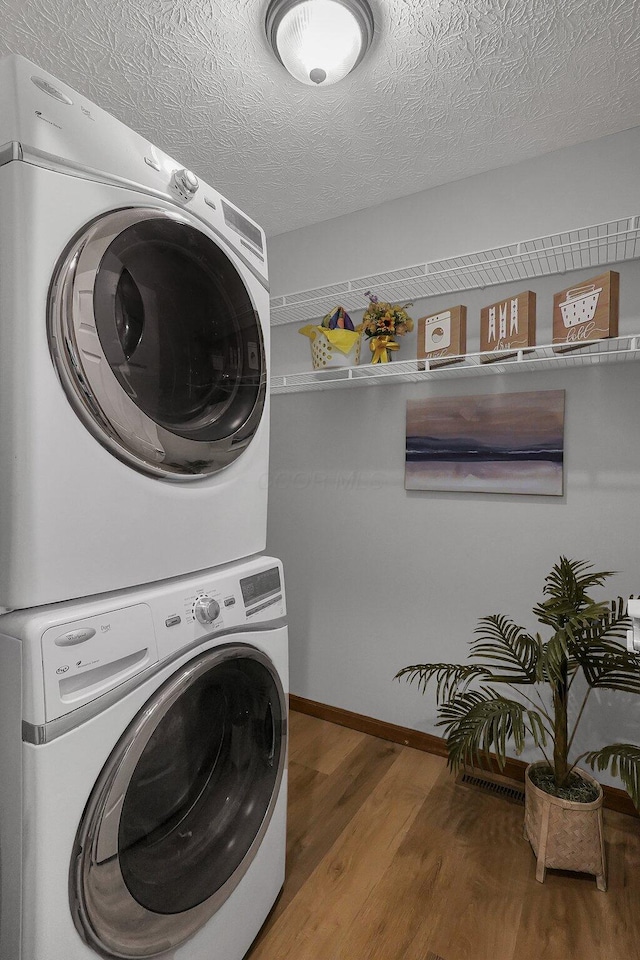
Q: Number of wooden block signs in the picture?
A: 3